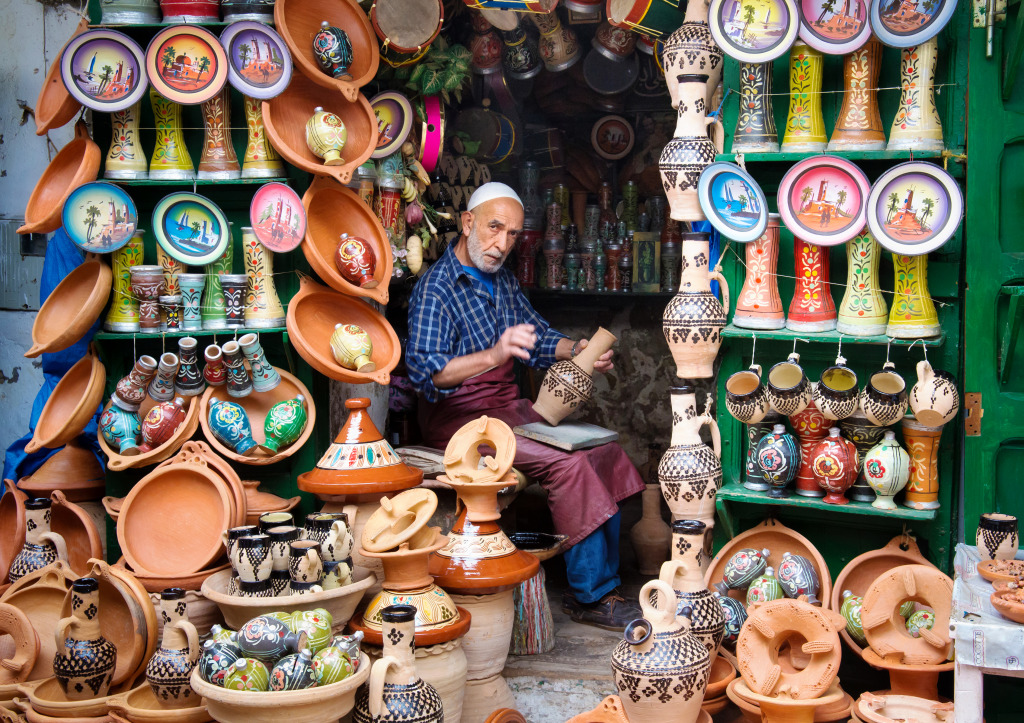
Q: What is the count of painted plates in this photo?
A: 14